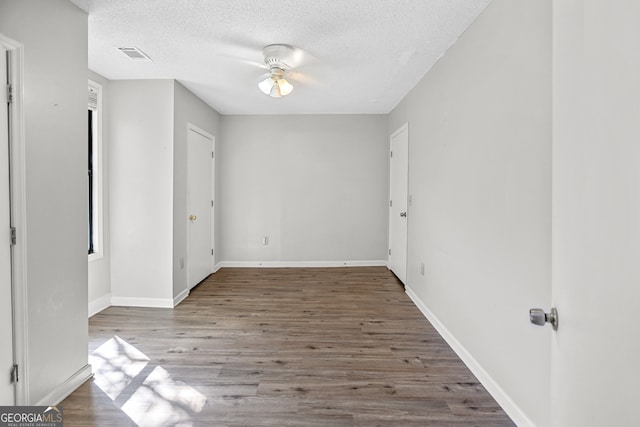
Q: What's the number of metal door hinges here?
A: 9